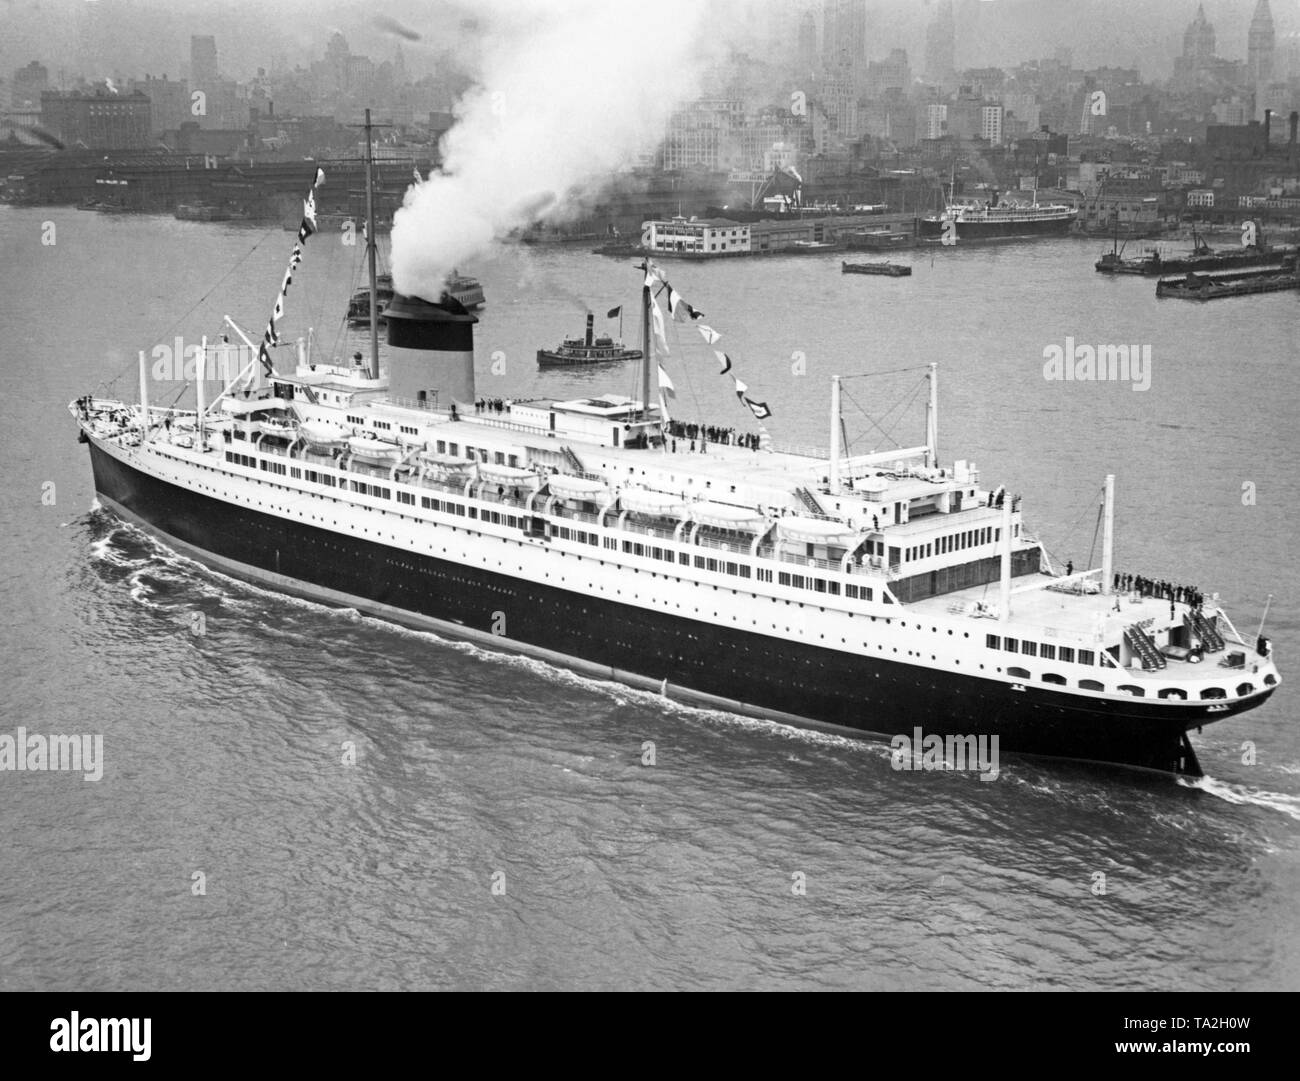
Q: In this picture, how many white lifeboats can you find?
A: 9